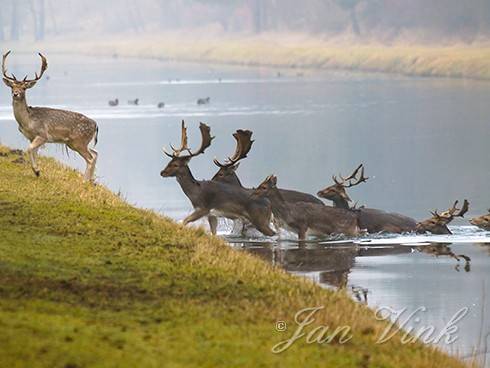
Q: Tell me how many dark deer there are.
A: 6